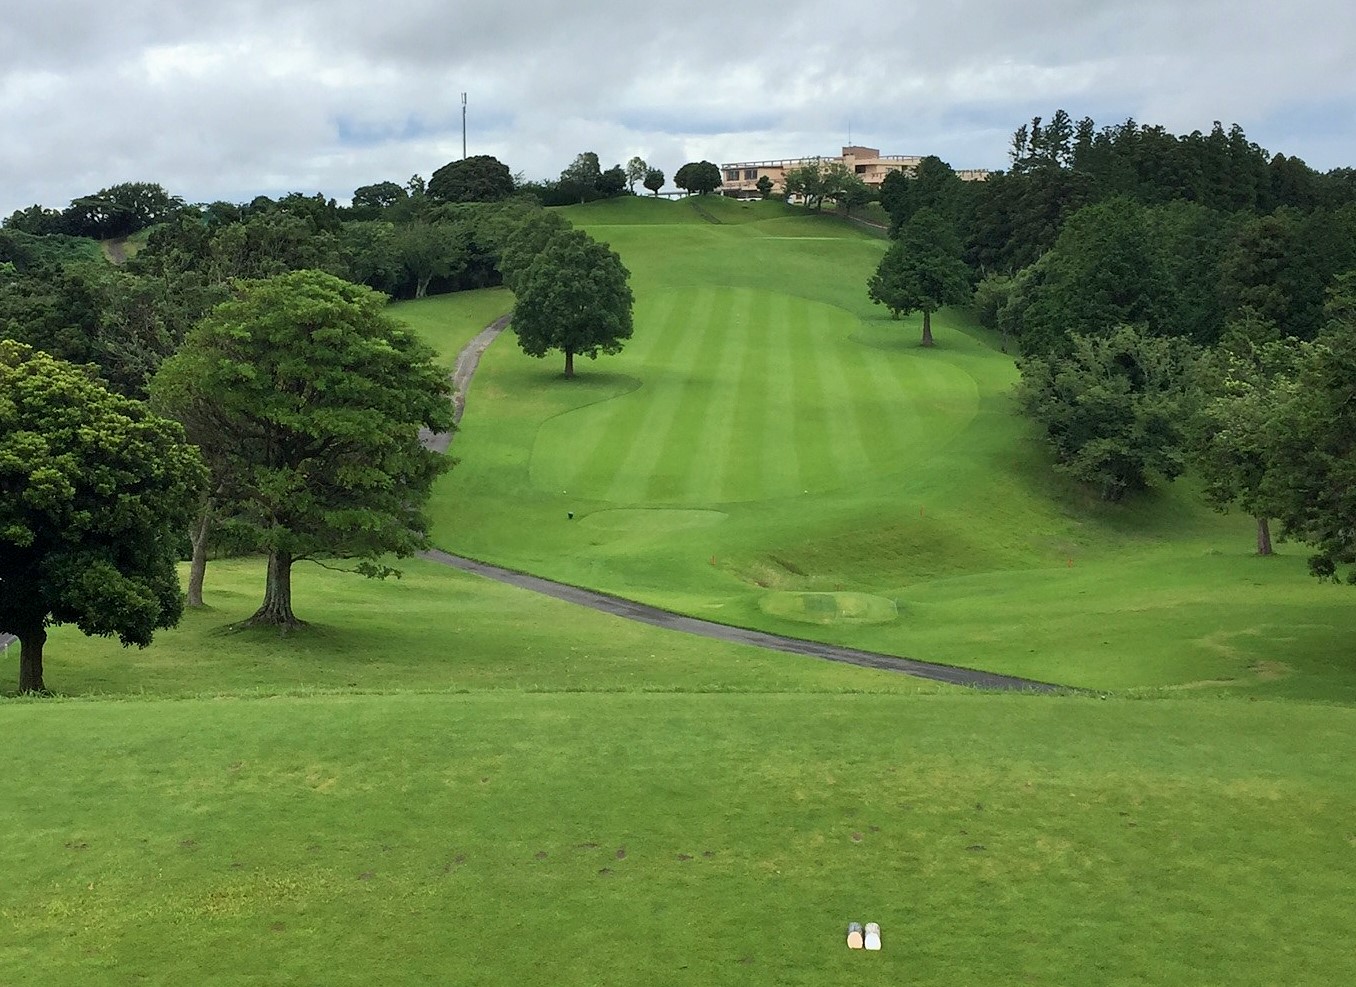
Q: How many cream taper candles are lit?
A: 0